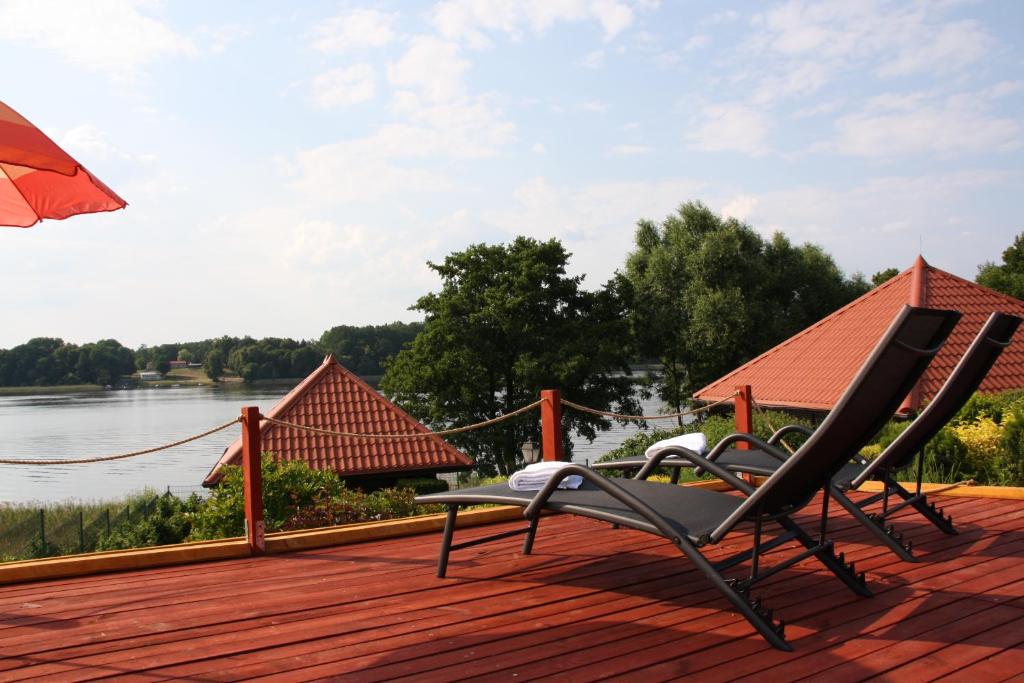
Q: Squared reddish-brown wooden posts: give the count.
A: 3